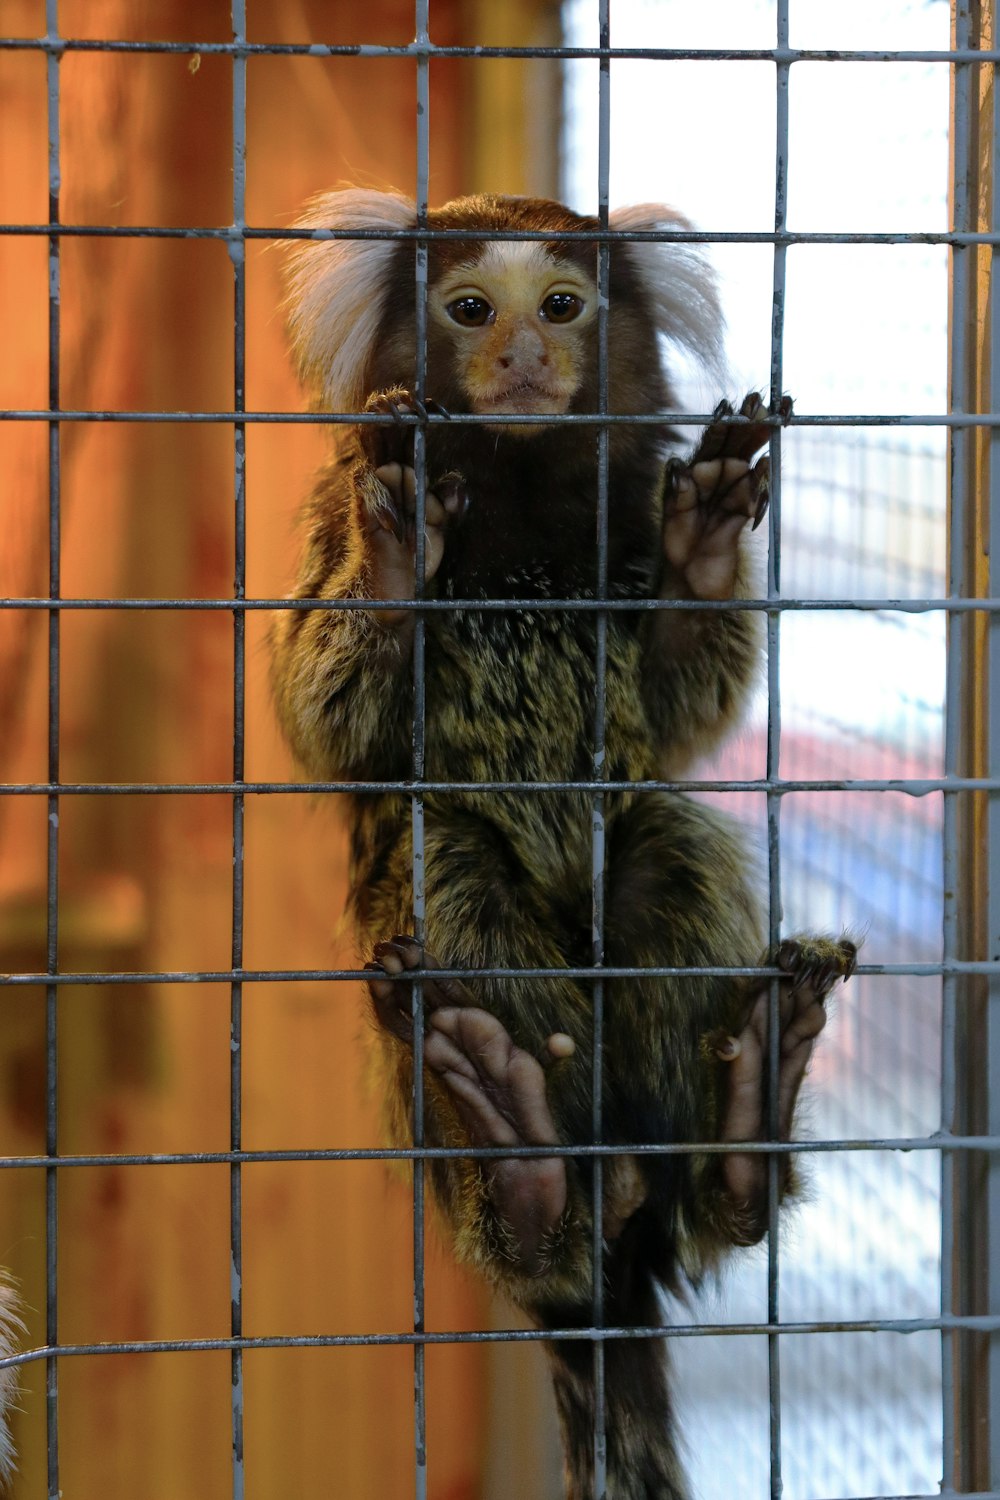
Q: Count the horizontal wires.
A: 8